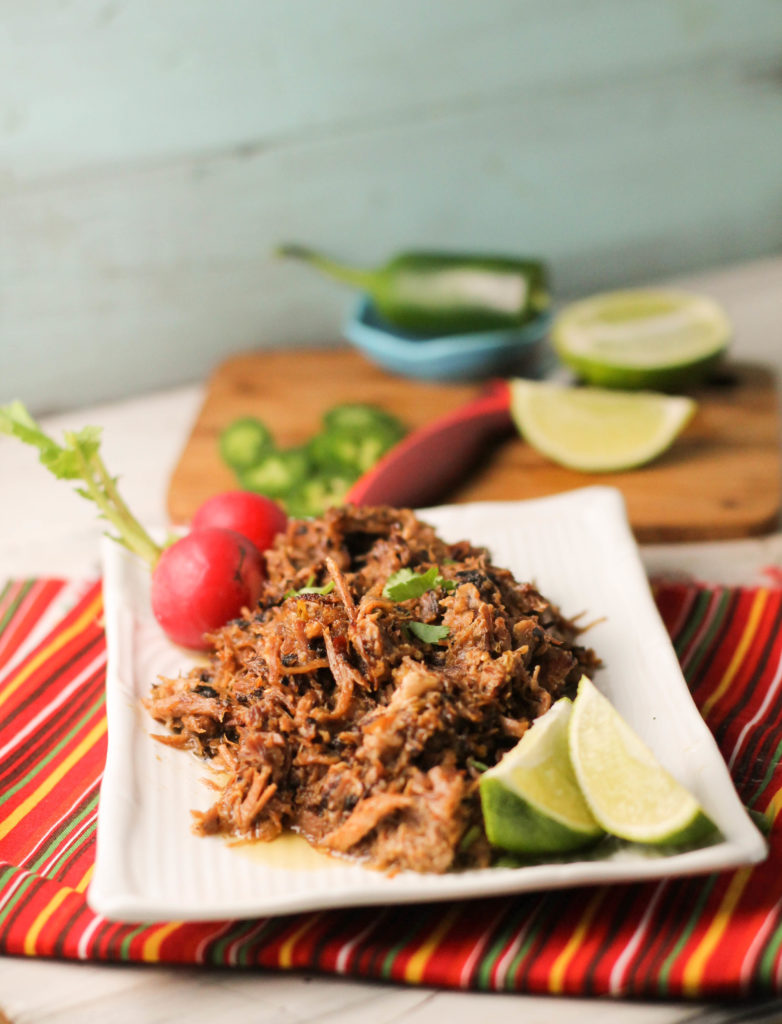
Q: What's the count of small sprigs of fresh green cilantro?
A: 3